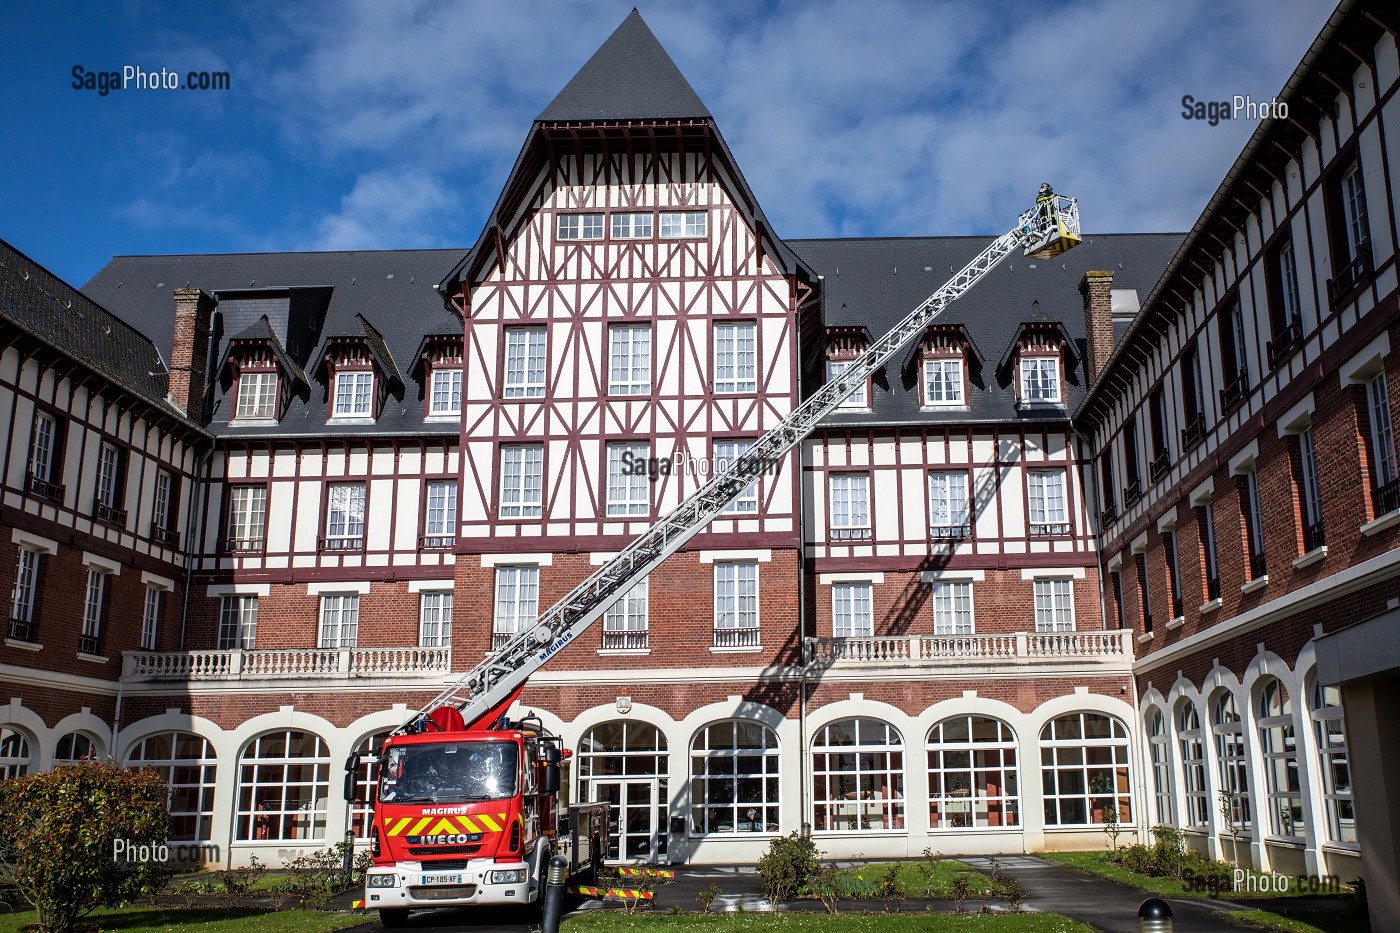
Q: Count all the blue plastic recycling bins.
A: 0